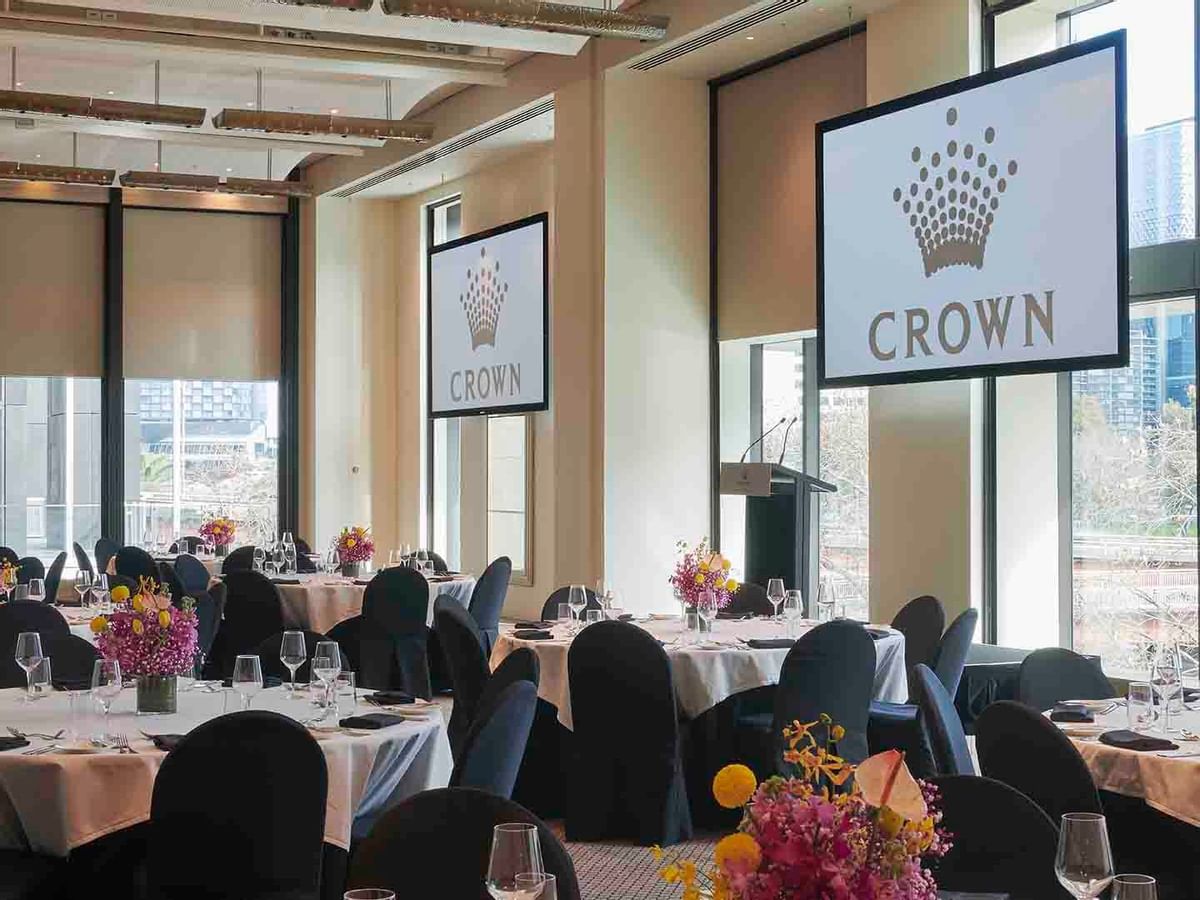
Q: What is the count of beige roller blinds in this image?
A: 3